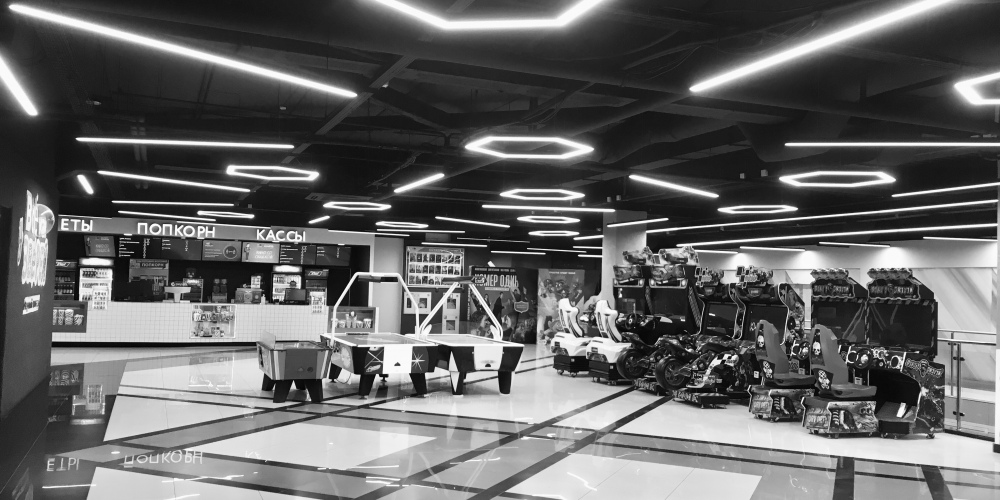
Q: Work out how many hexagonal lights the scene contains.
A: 12